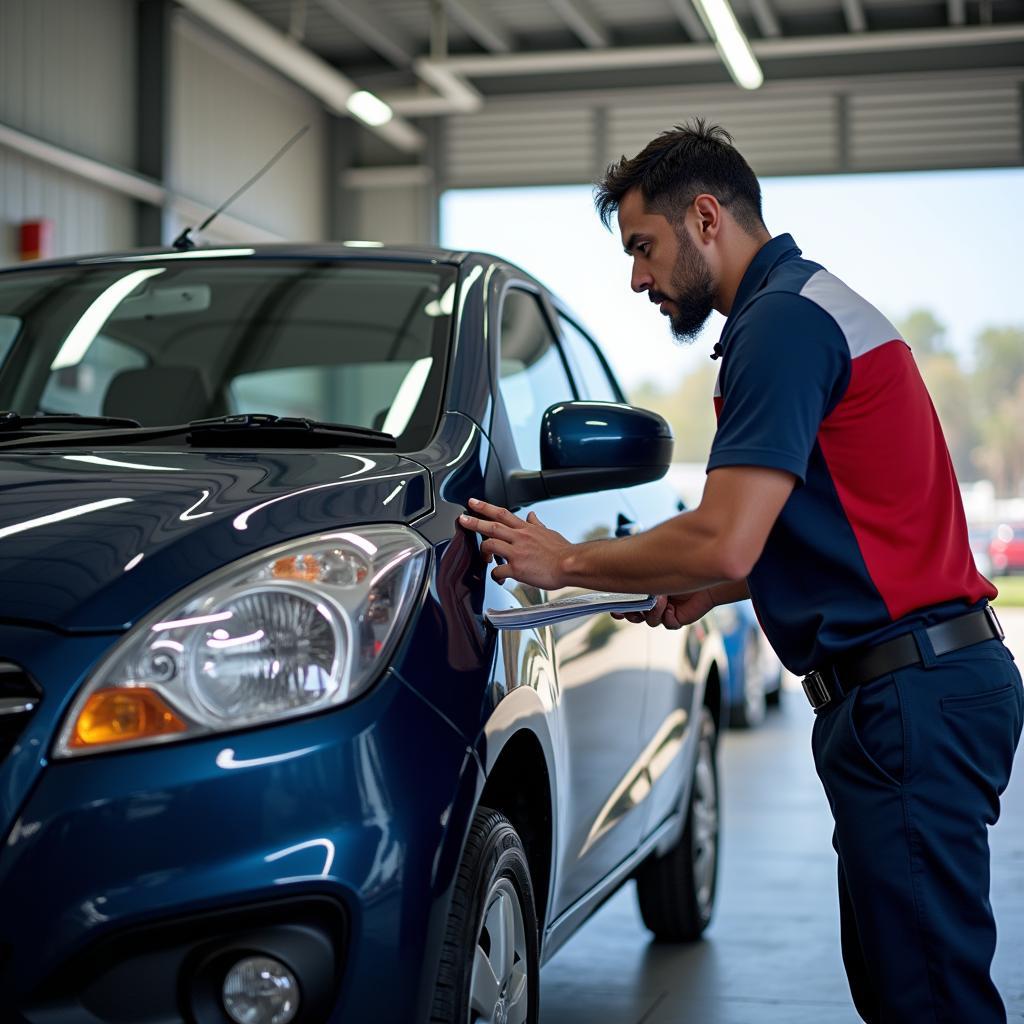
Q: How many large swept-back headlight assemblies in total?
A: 1